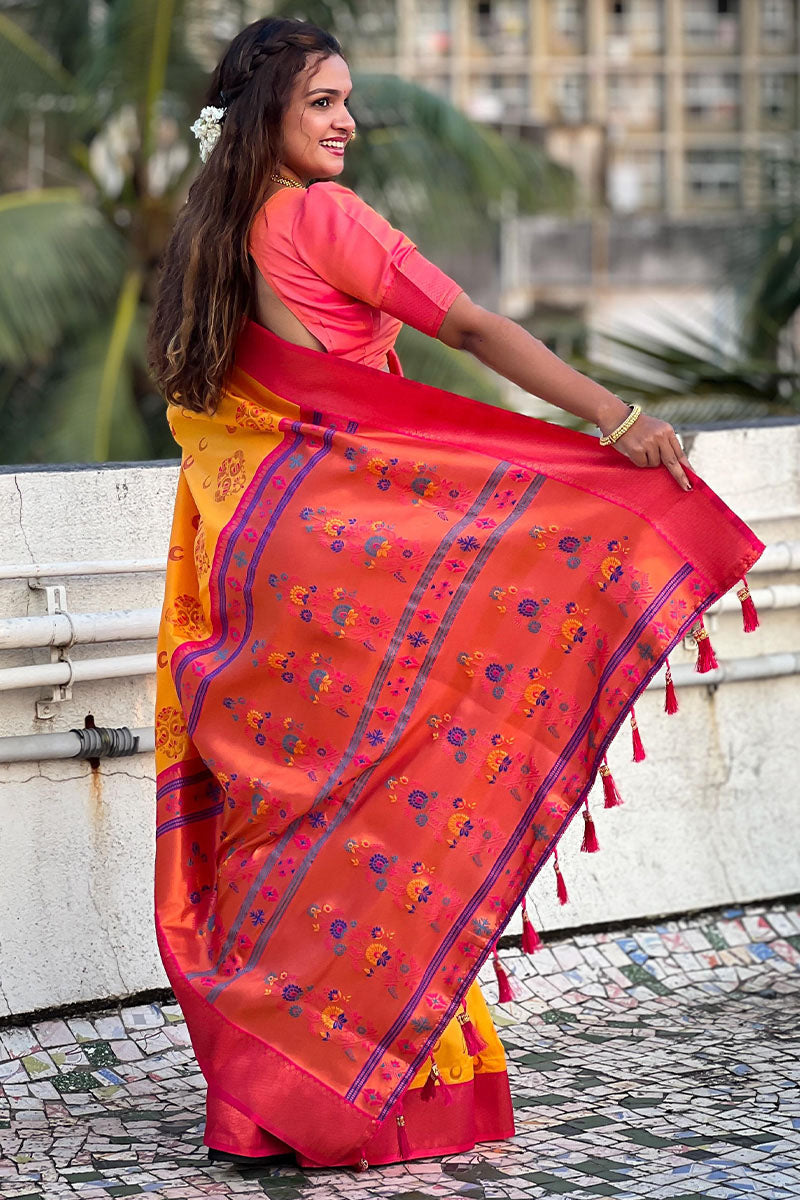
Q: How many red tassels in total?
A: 13